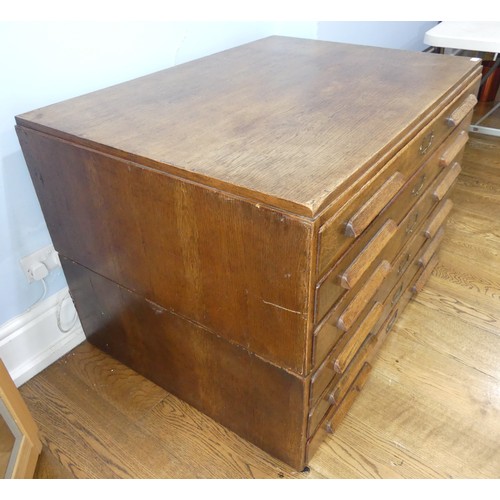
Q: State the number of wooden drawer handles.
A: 12